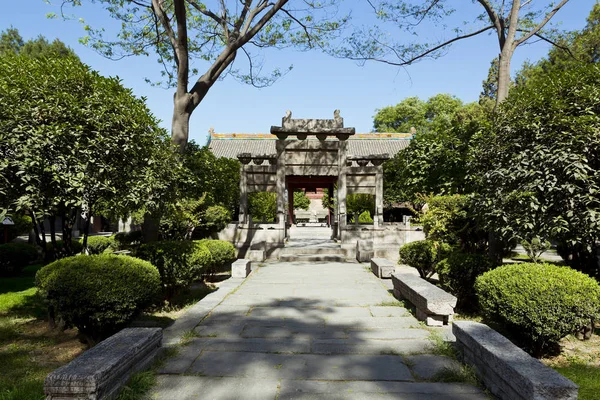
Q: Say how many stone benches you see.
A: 5